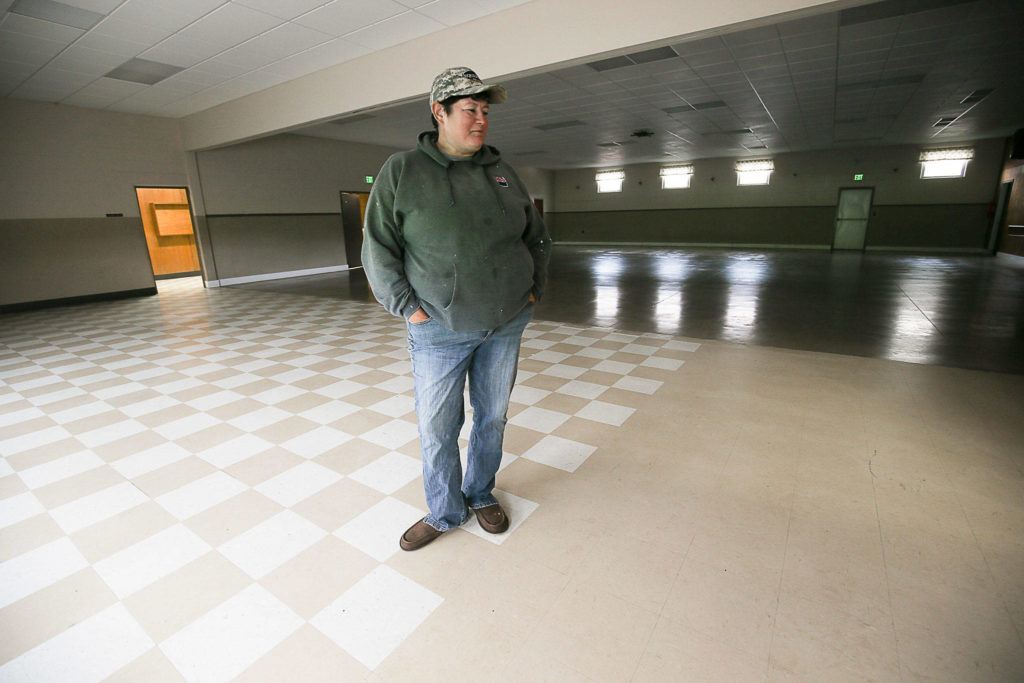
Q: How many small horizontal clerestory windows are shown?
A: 4